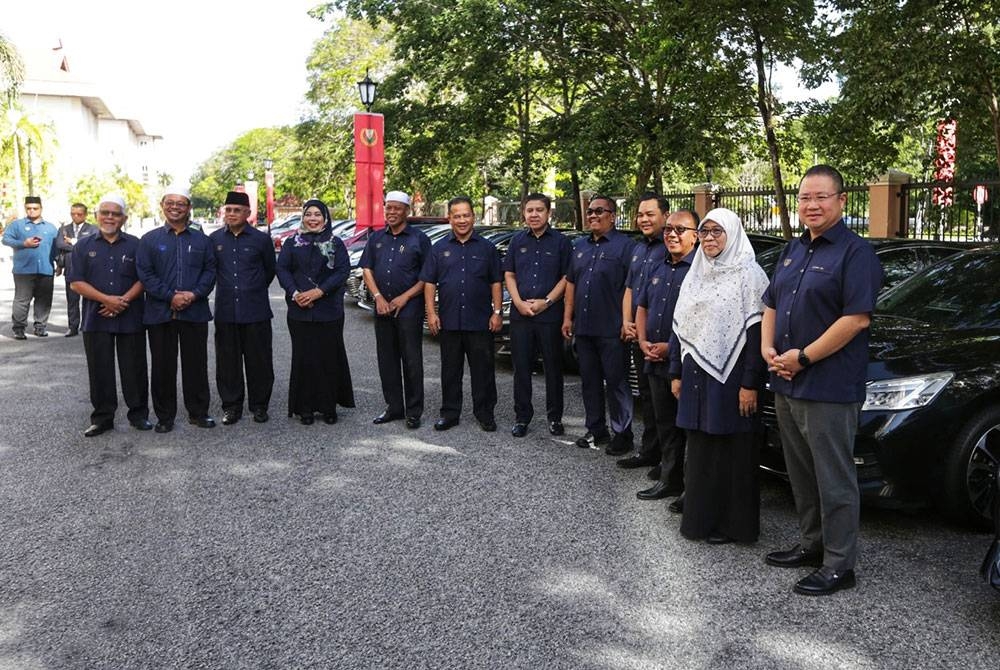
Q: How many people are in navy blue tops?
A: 12